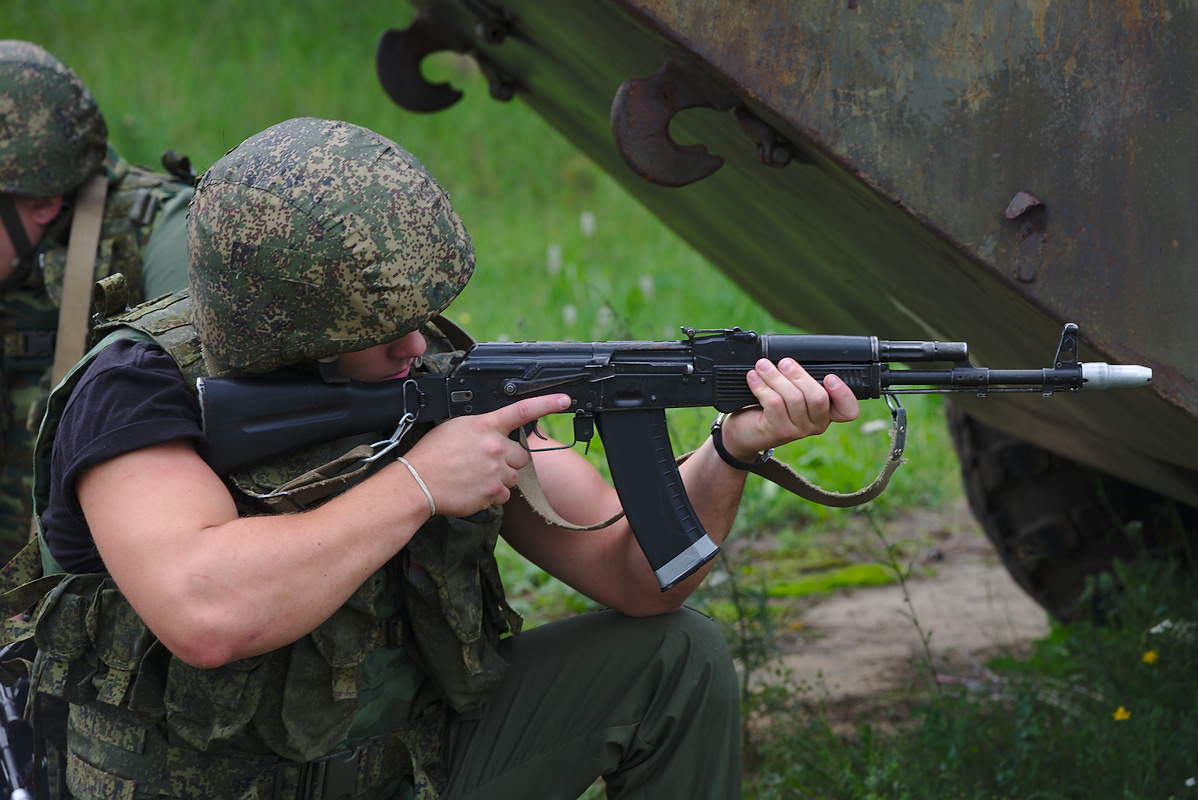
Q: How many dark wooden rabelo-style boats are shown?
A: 0